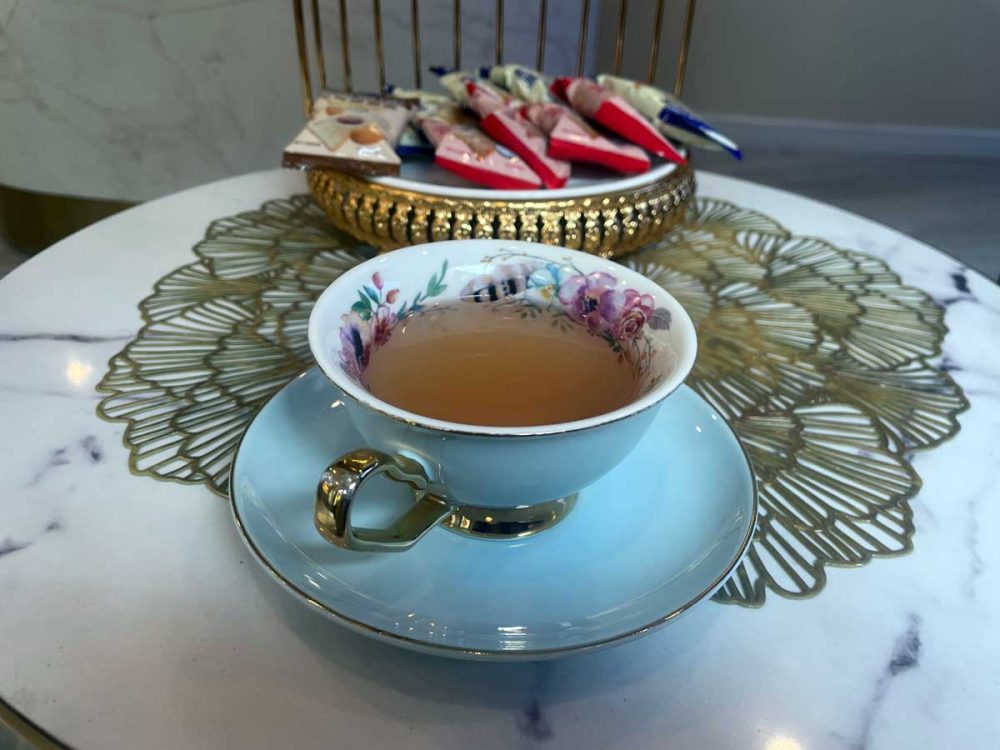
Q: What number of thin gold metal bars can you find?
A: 12